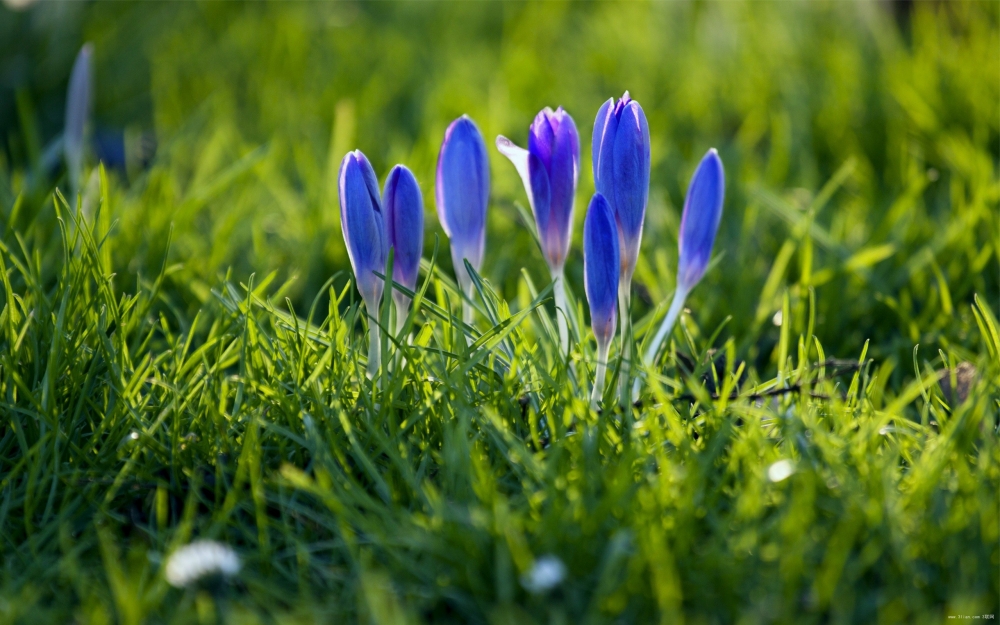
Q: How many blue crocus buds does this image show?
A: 7